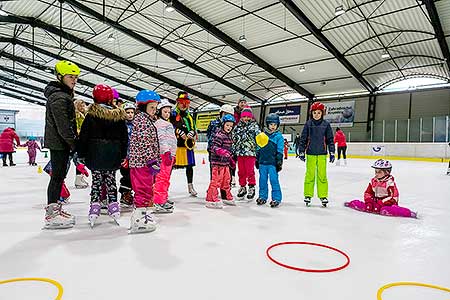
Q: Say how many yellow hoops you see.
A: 2